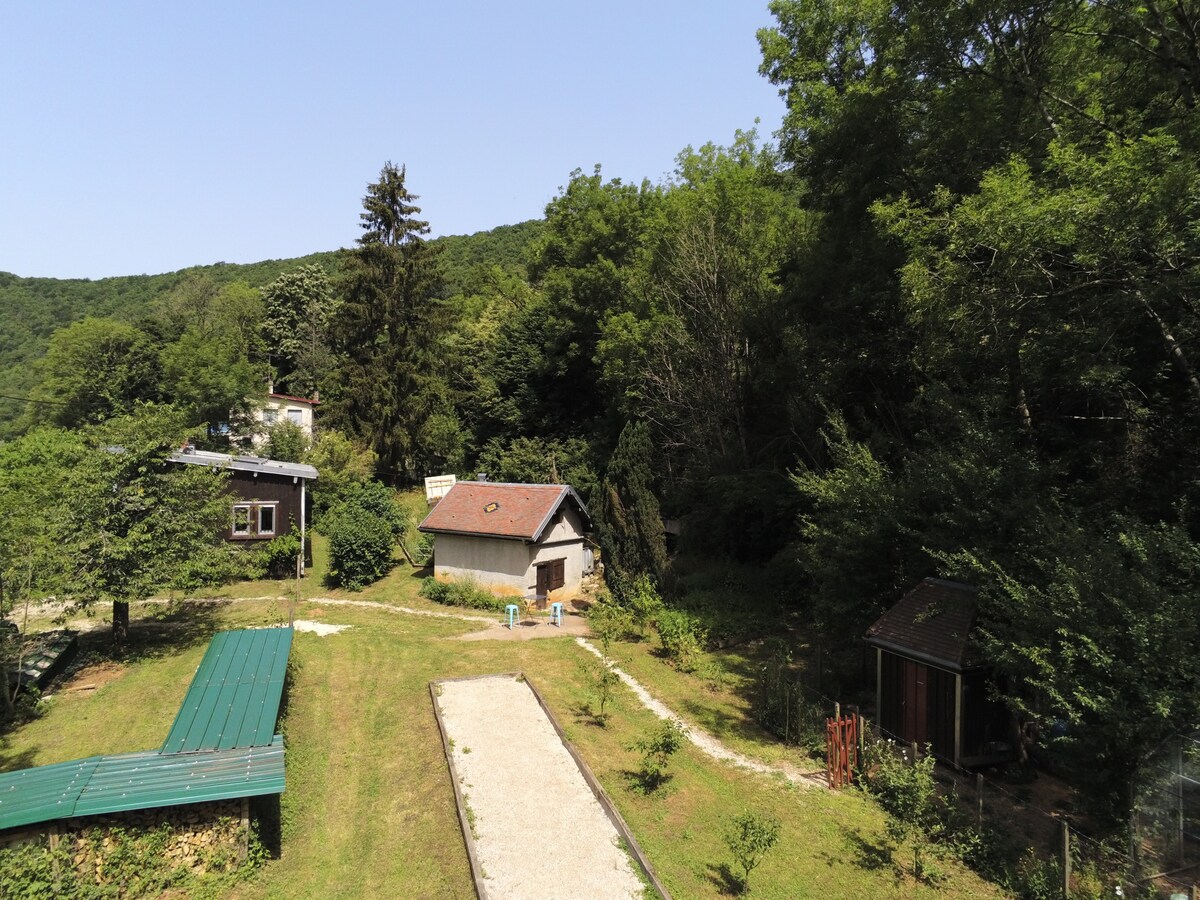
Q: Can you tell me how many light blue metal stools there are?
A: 2